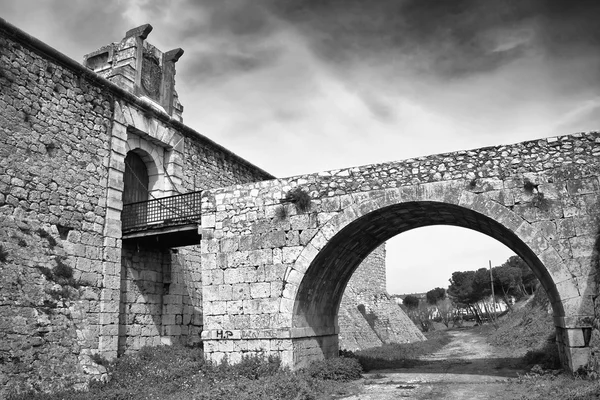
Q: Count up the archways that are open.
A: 1